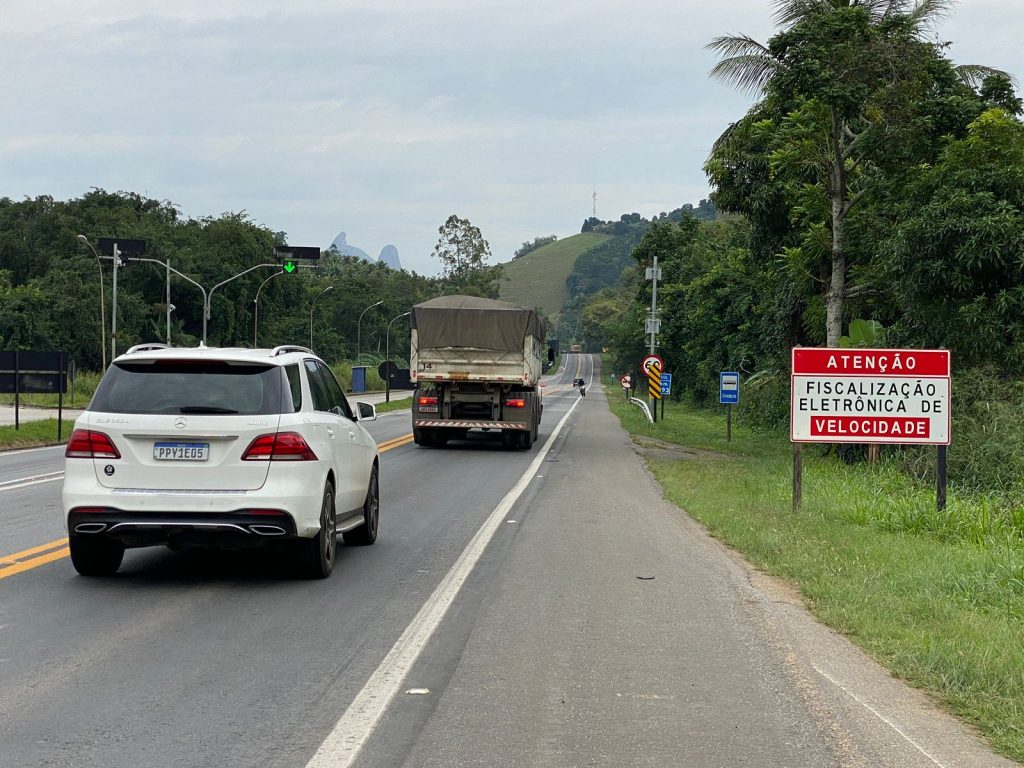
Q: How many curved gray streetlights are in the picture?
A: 5